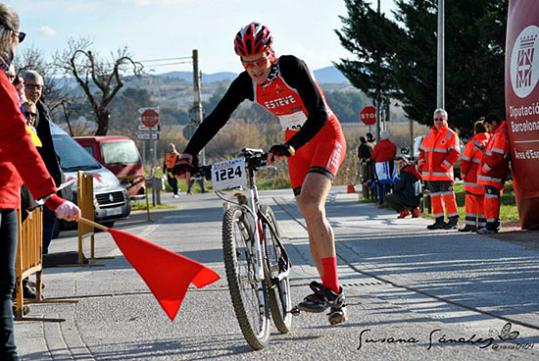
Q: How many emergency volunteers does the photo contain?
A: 3